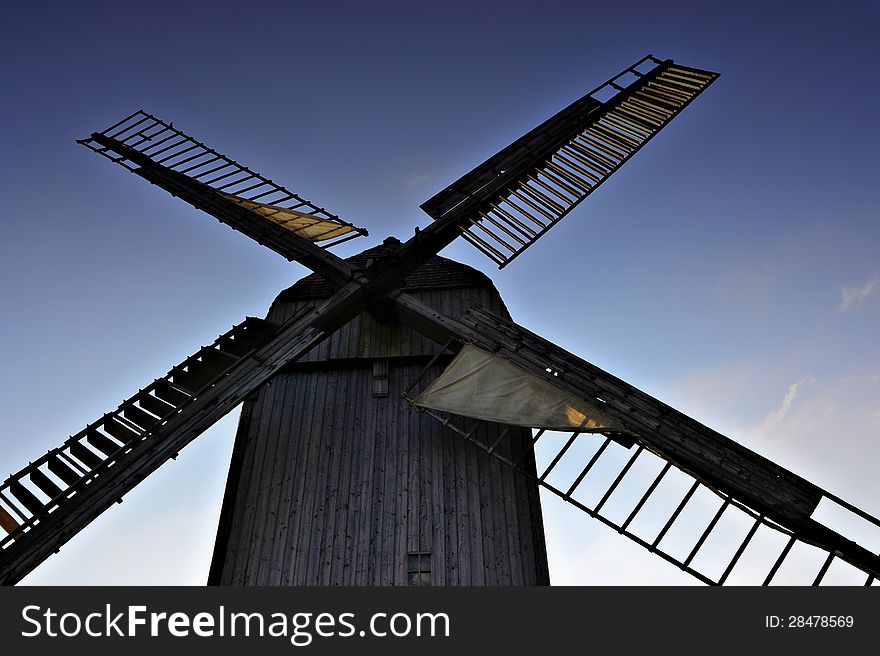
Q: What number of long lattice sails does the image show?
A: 4